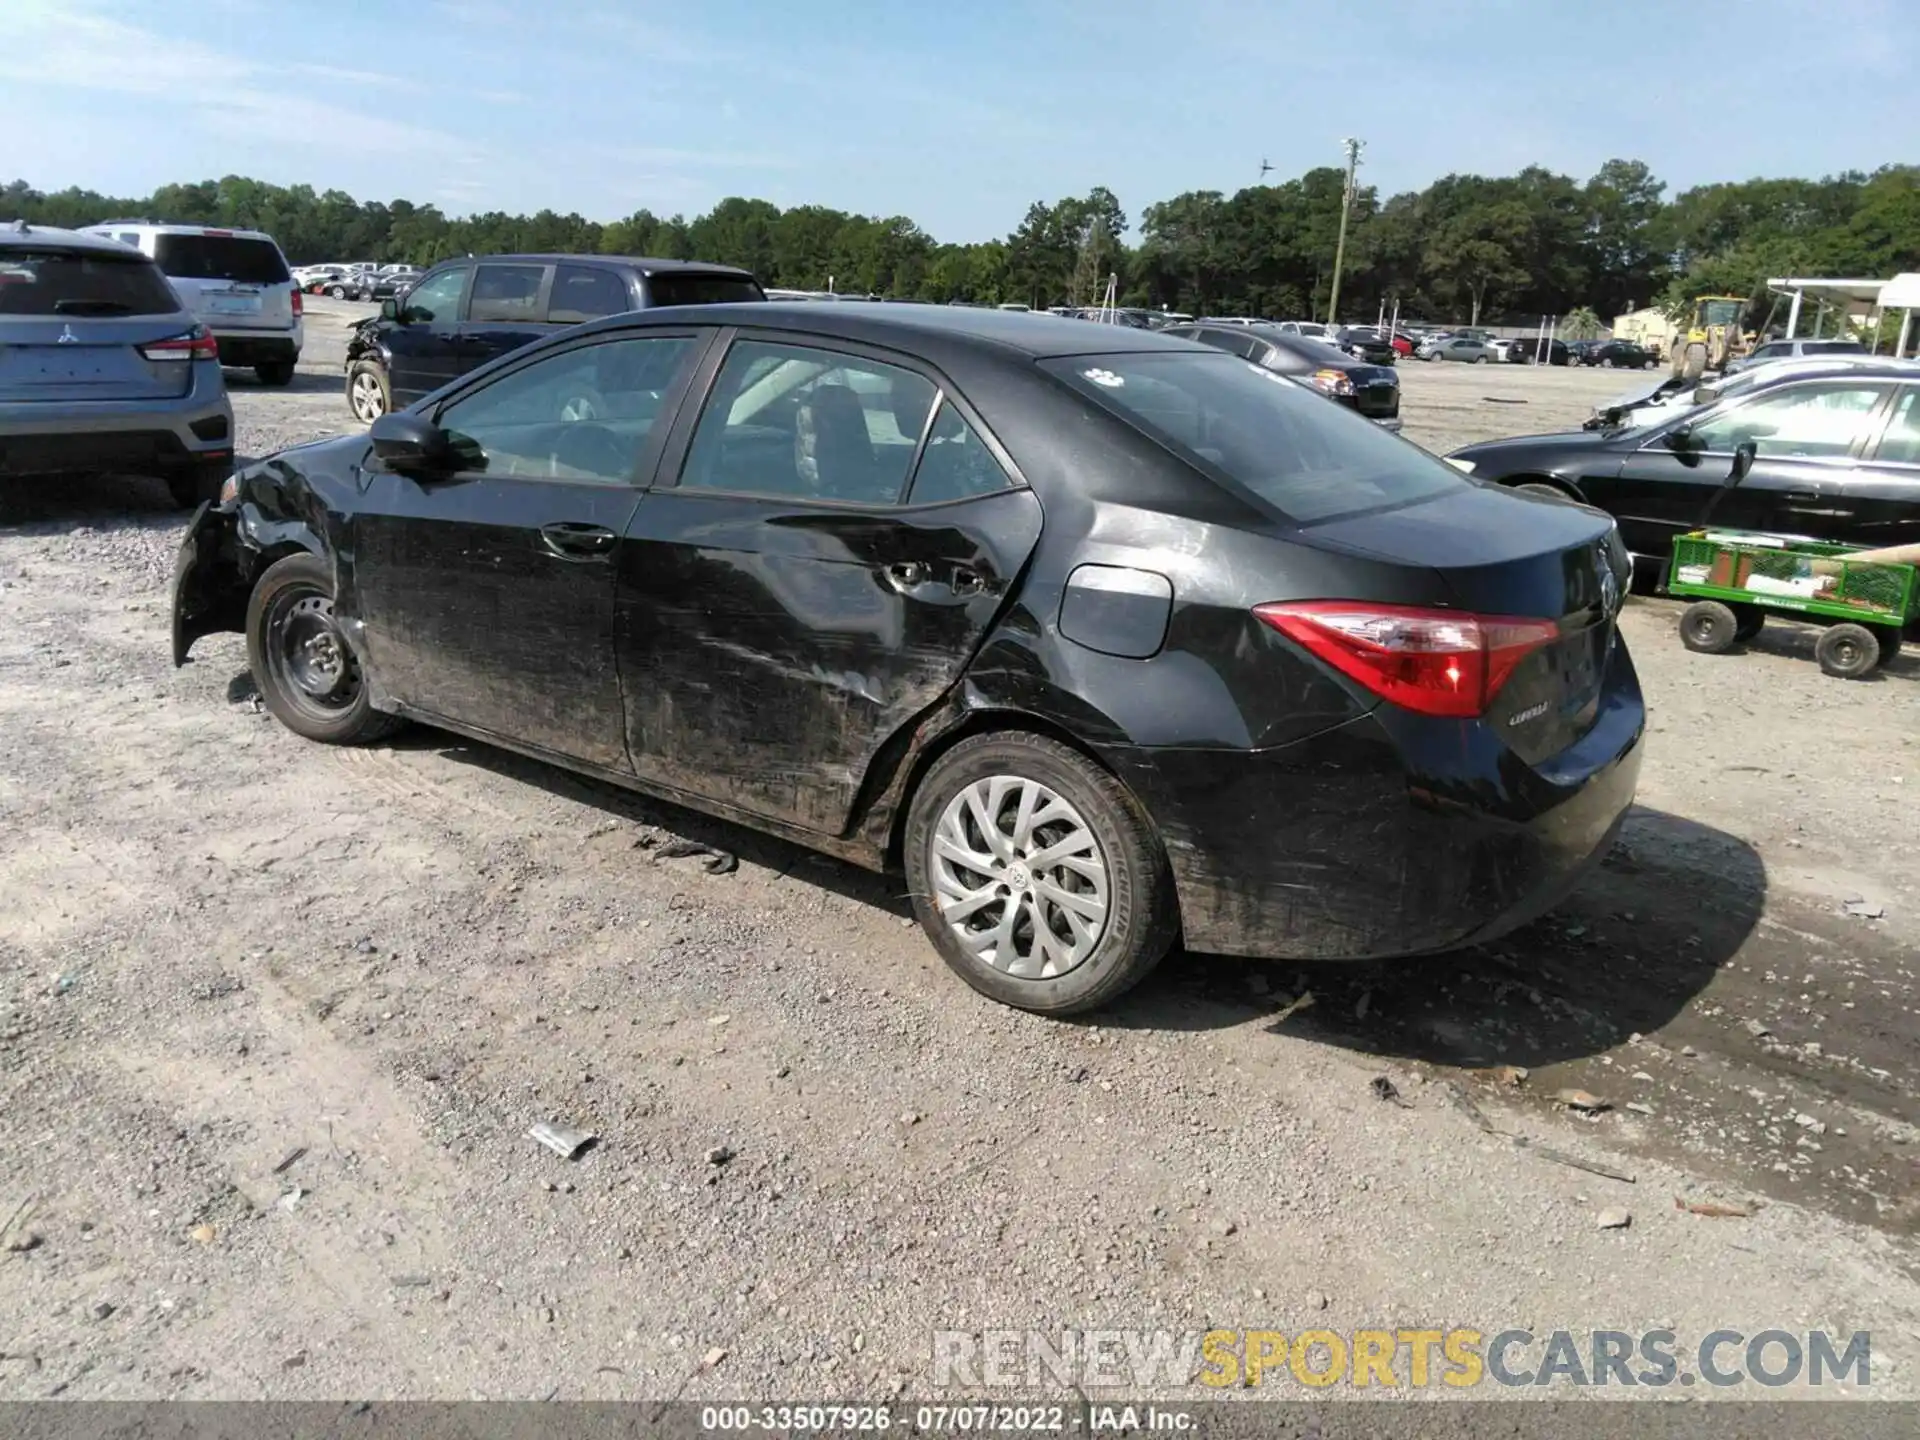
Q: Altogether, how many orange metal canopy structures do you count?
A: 0